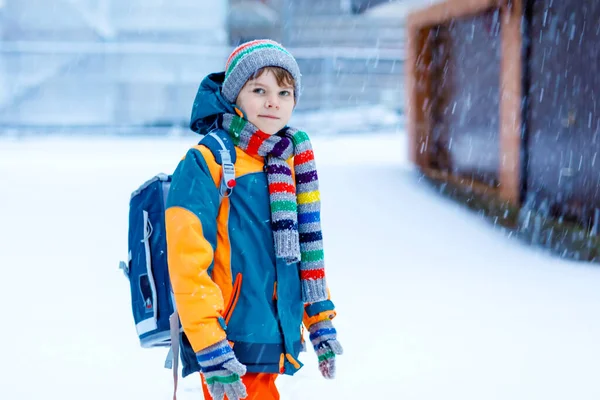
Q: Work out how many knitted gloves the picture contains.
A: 2